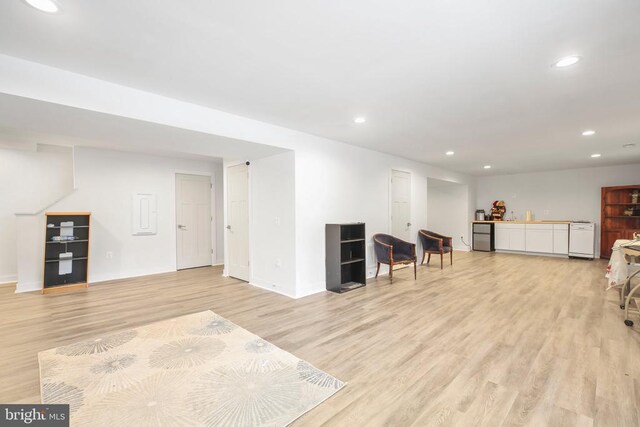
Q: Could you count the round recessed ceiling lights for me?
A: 7